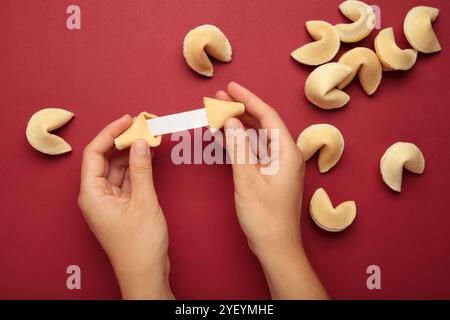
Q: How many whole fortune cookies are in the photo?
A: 11